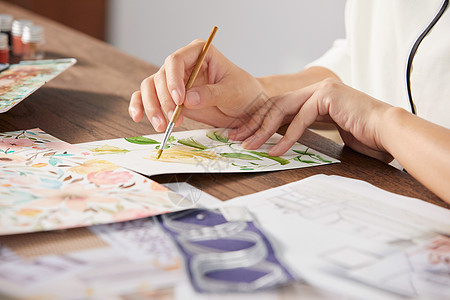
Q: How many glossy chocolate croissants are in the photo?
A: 0